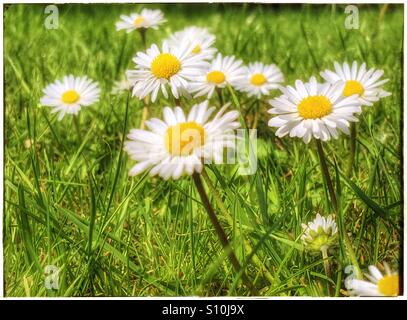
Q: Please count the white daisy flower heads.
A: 11